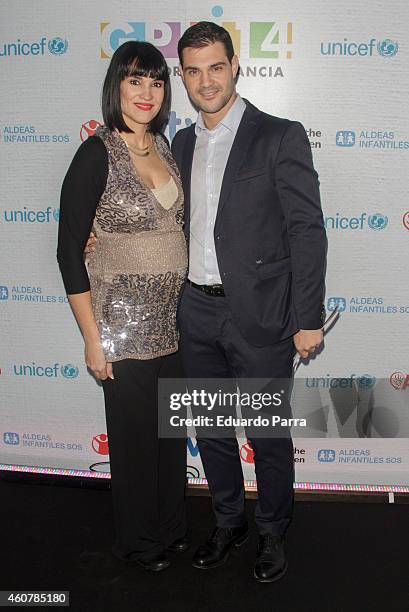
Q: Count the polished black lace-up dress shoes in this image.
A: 2